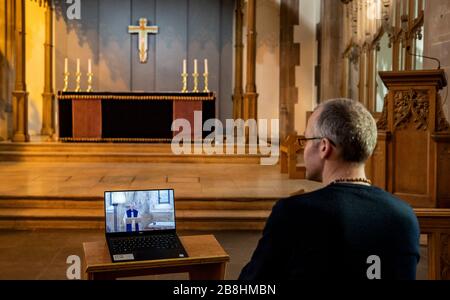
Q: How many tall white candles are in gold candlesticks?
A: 6